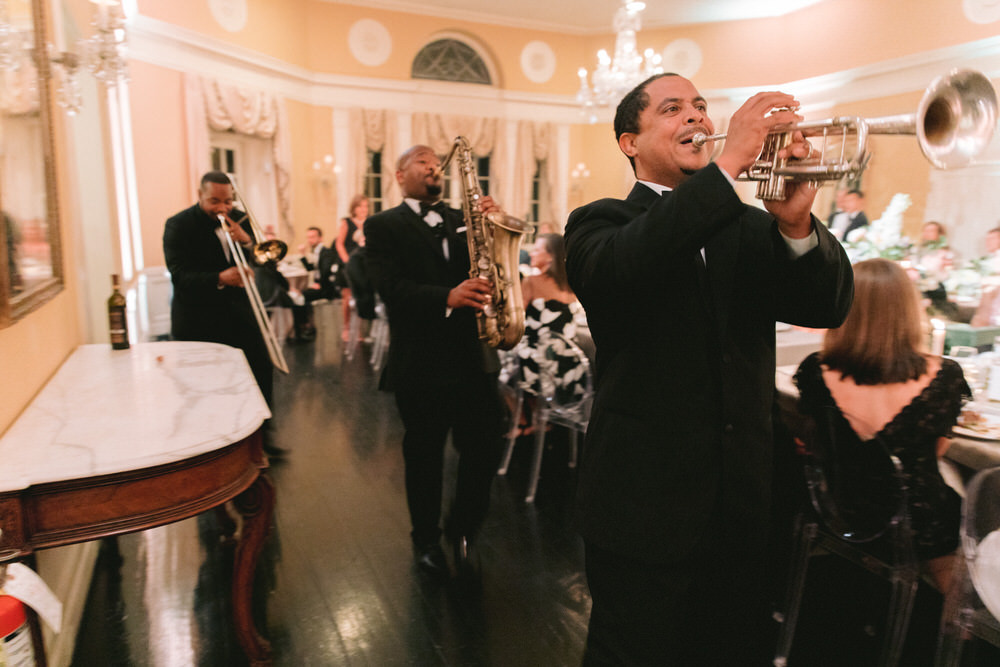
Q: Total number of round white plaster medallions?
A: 5